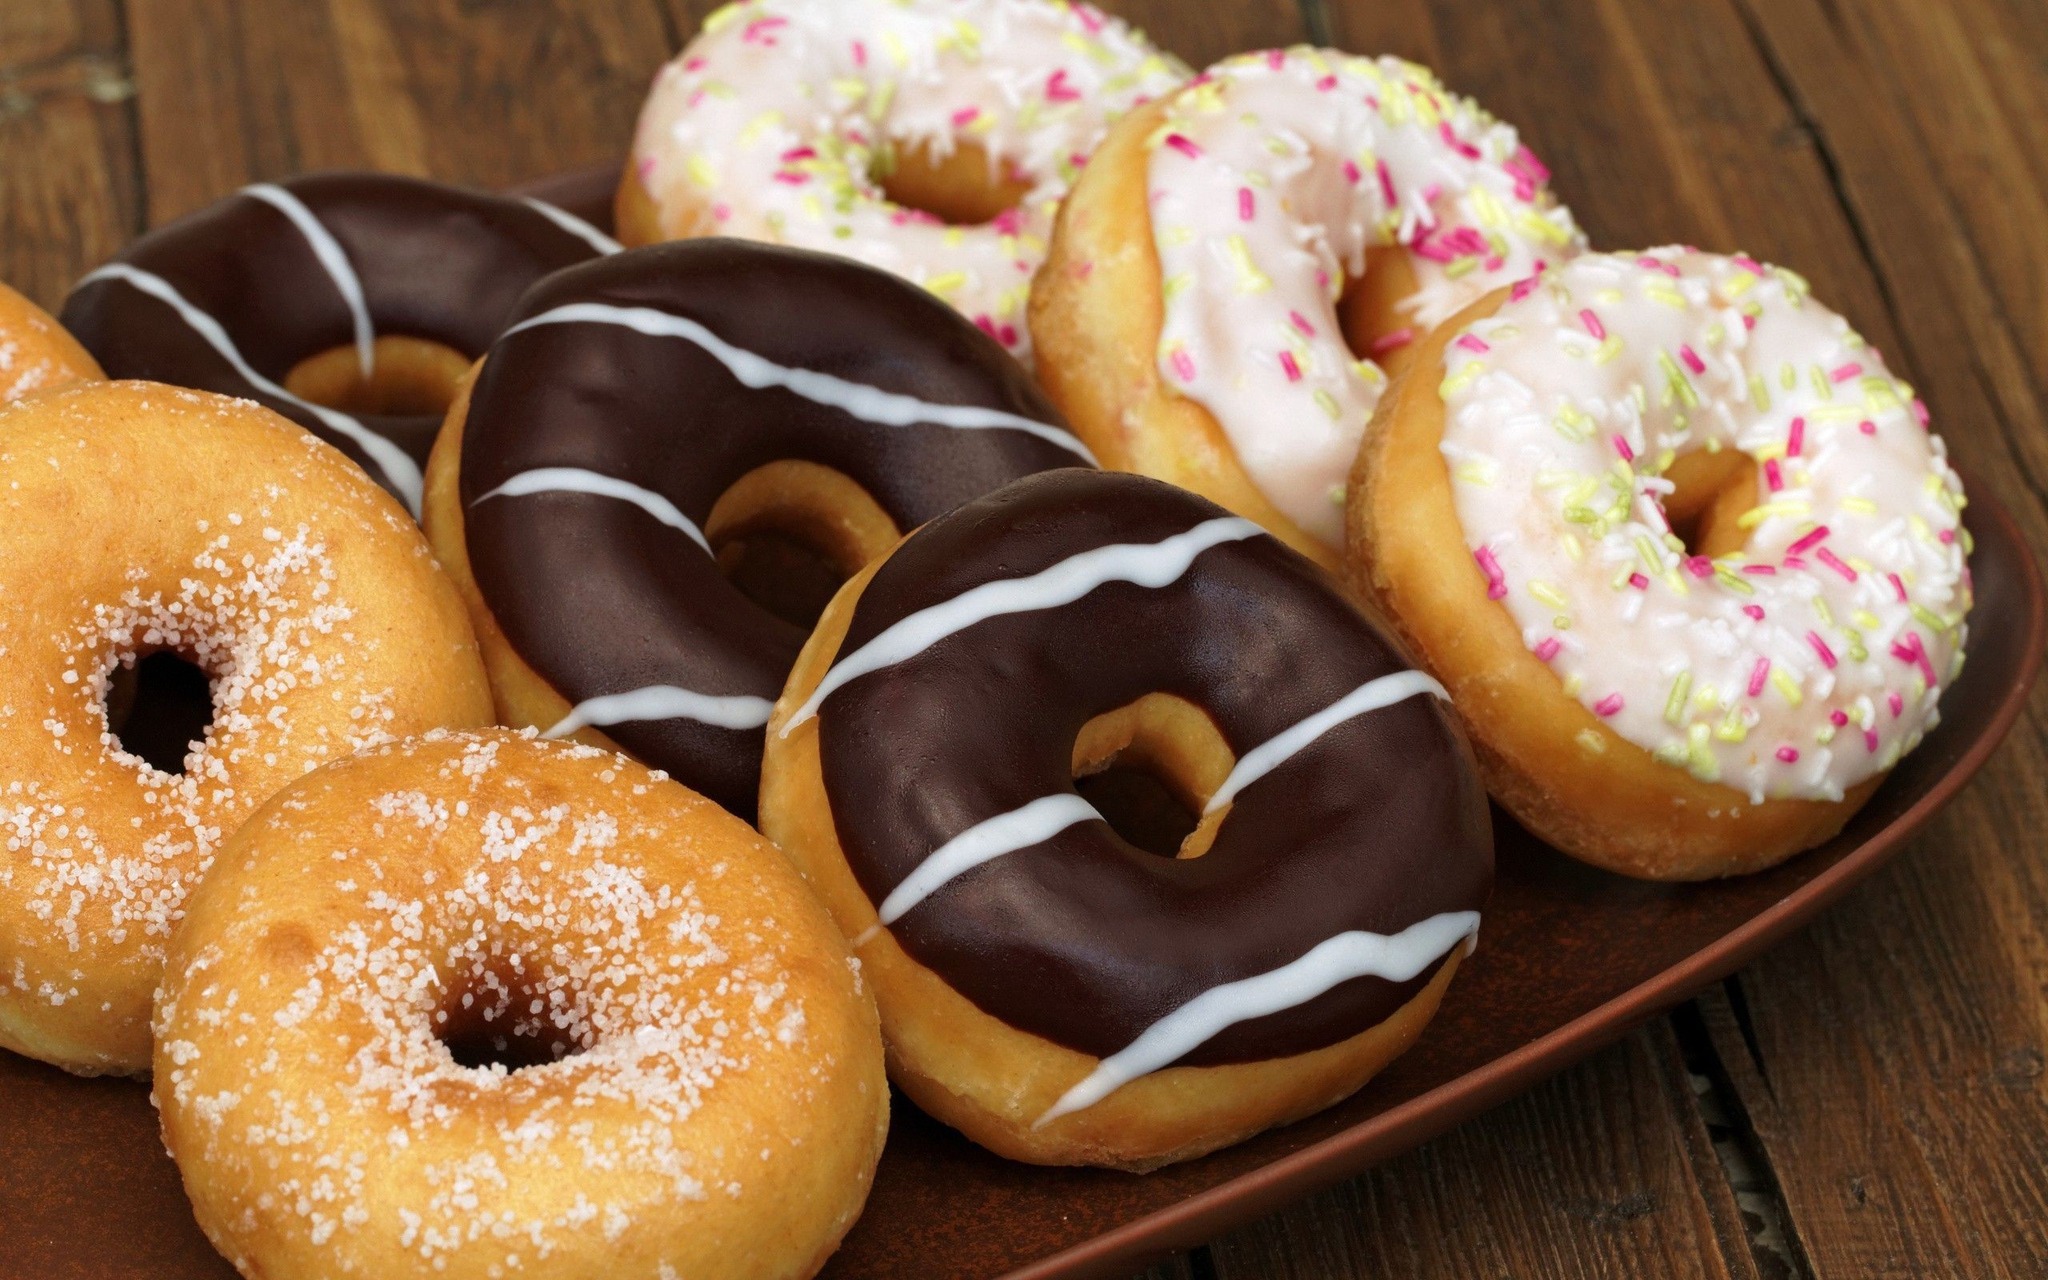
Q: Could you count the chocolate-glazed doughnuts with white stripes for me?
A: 3